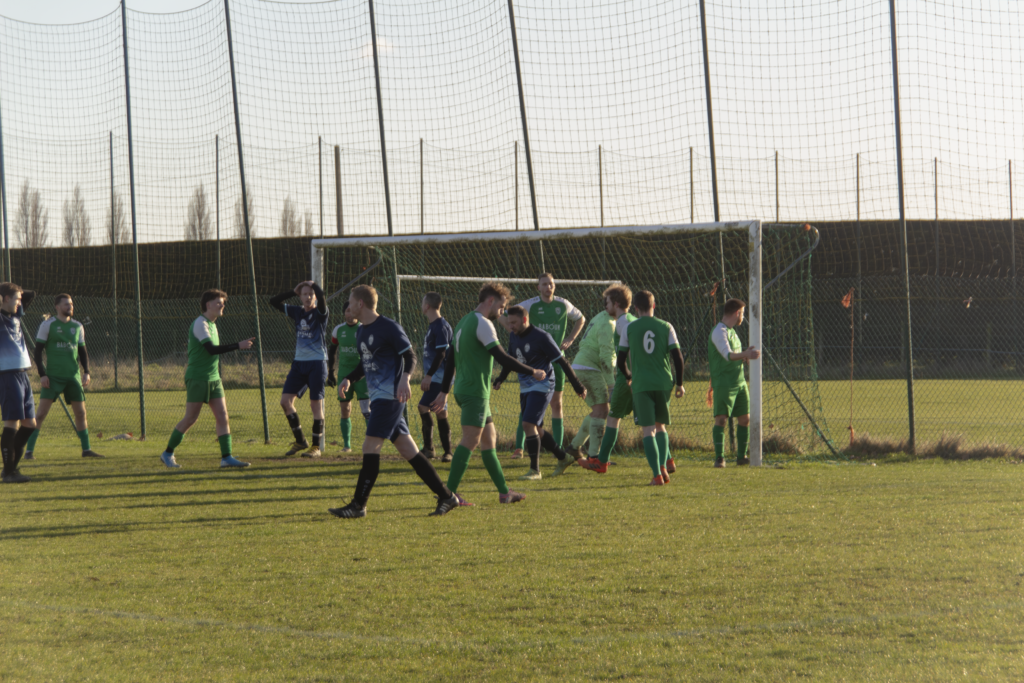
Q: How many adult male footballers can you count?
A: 14